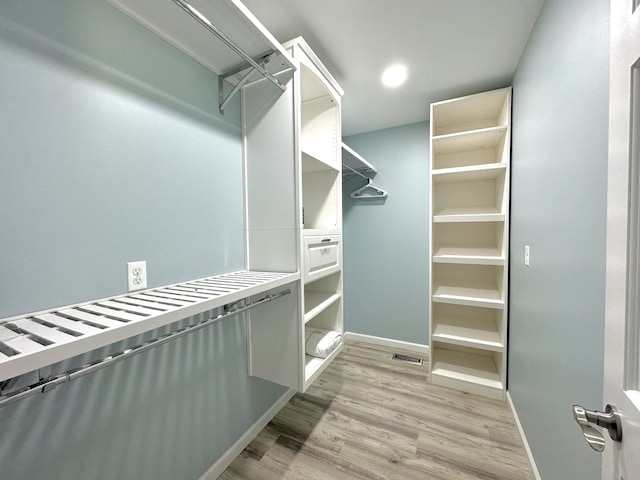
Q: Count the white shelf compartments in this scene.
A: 11